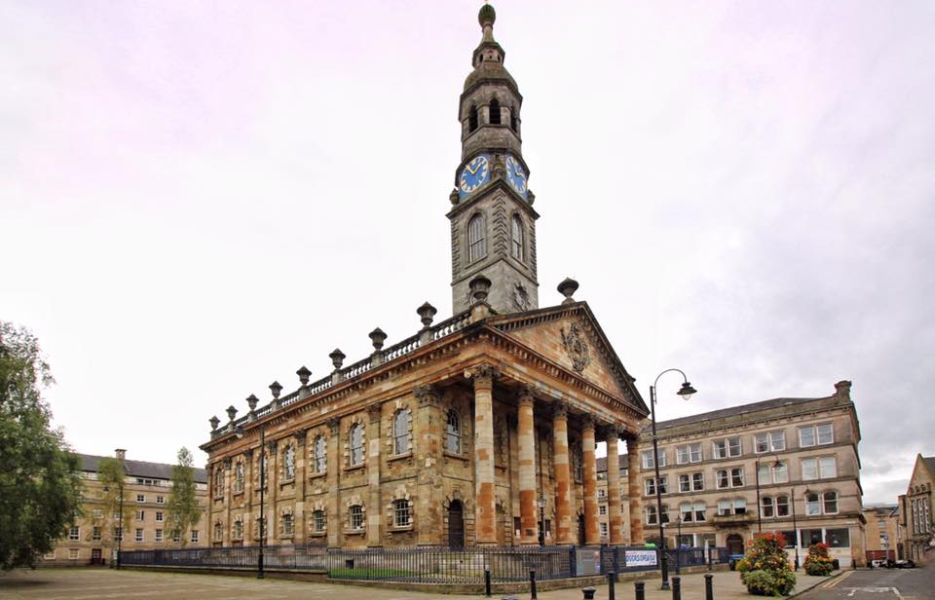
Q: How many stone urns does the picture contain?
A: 10